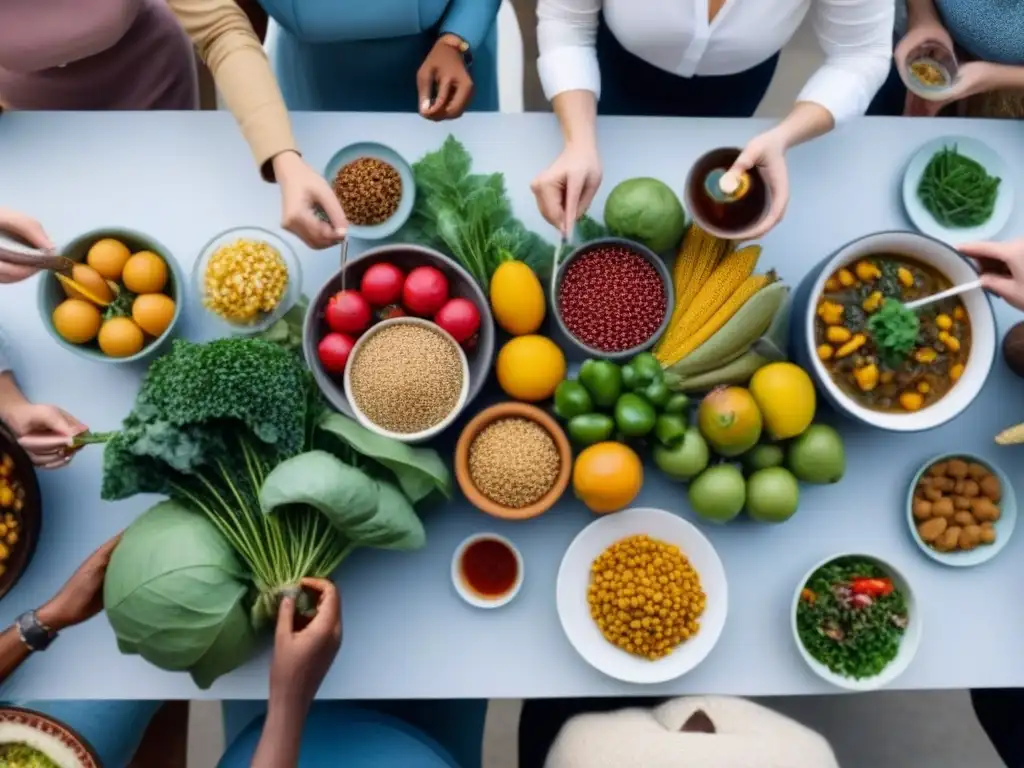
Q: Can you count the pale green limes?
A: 5